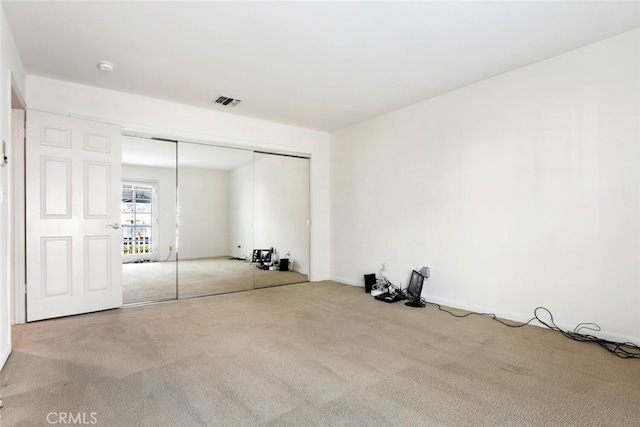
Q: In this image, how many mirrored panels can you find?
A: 3